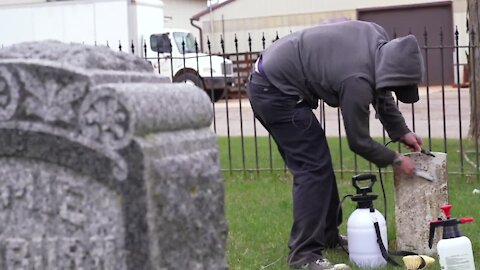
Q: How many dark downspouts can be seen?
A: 1